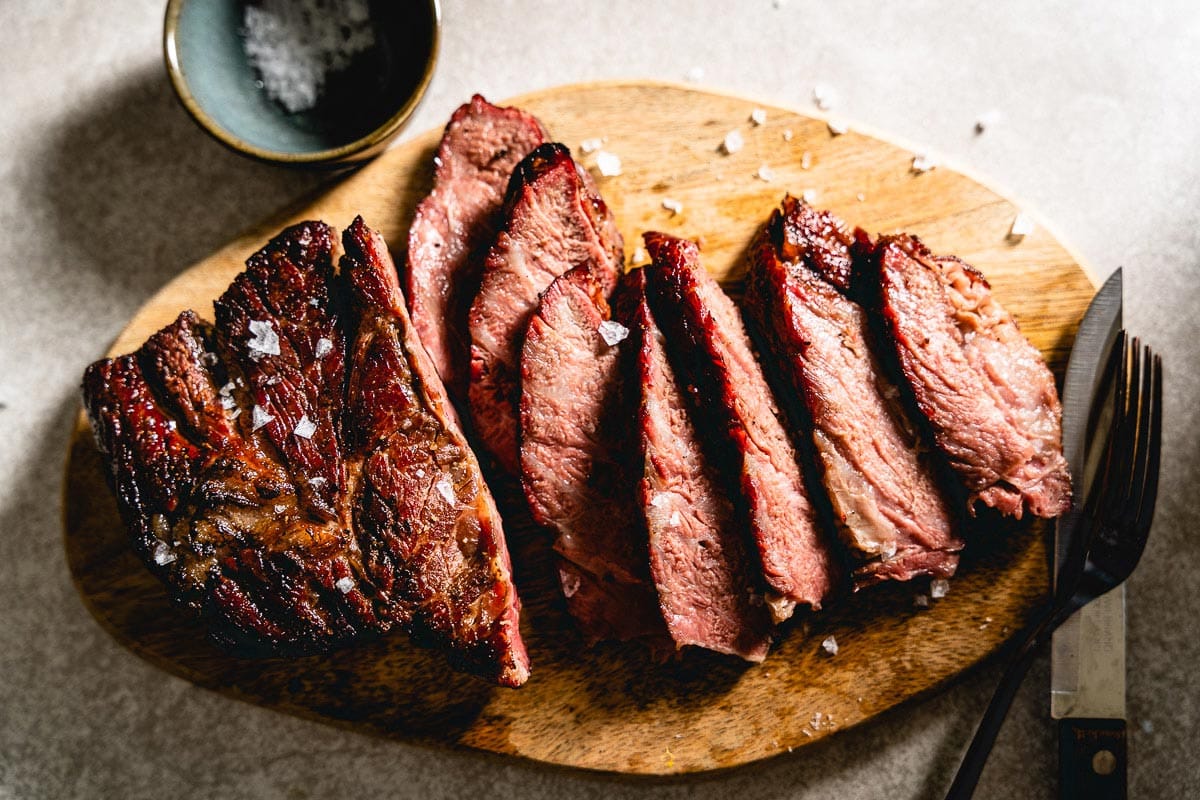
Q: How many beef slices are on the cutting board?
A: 7